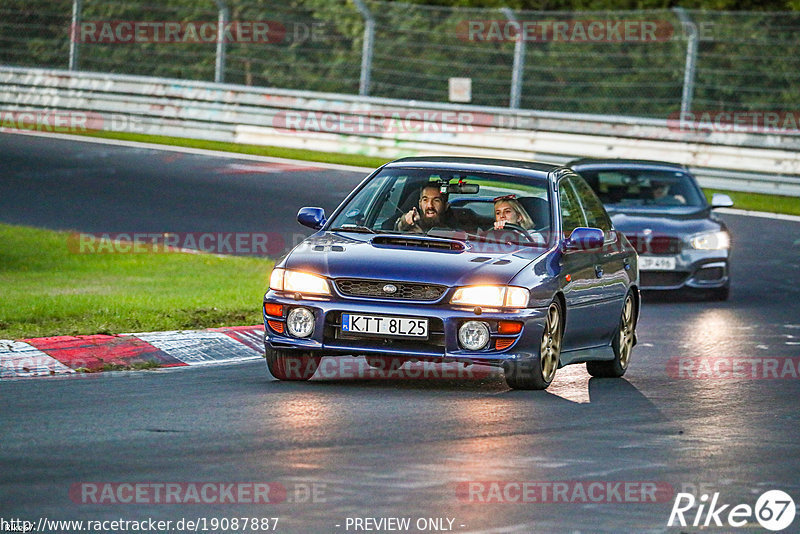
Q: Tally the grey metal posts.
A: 5